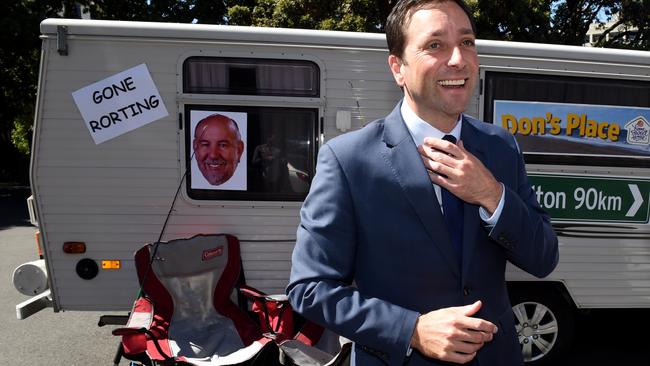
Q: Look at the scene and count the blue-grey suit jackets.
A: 1